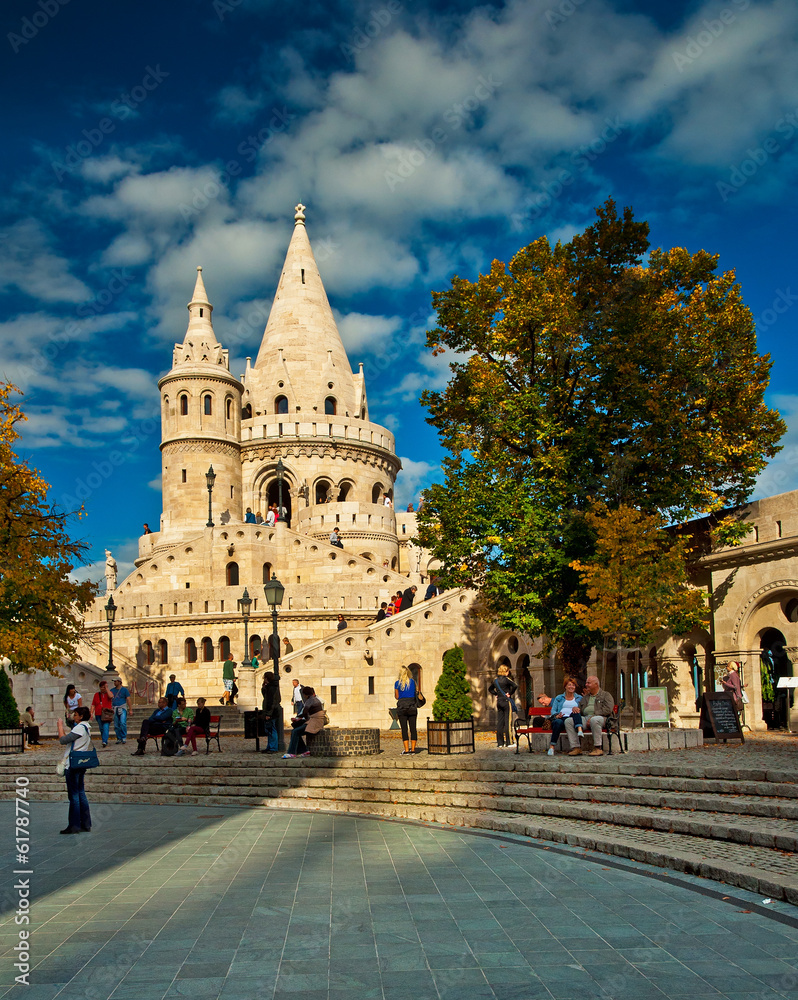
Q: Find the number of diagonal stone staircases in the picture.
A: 4